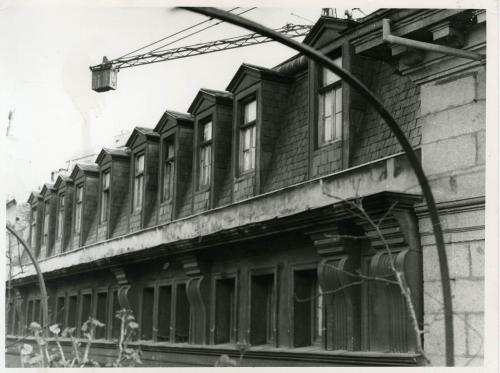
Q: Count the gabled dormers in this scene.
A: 10